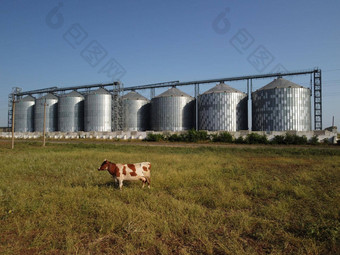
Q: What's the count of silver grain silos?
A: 8